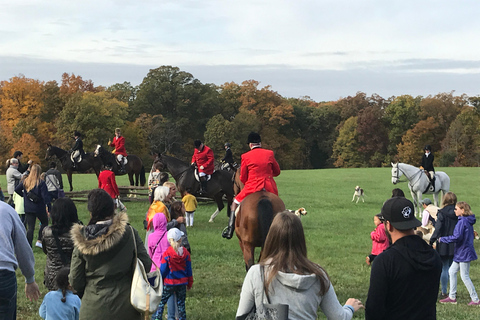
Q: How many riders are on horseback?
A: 6